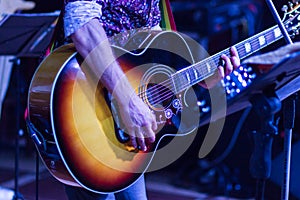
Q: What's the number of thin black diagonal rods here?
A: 1